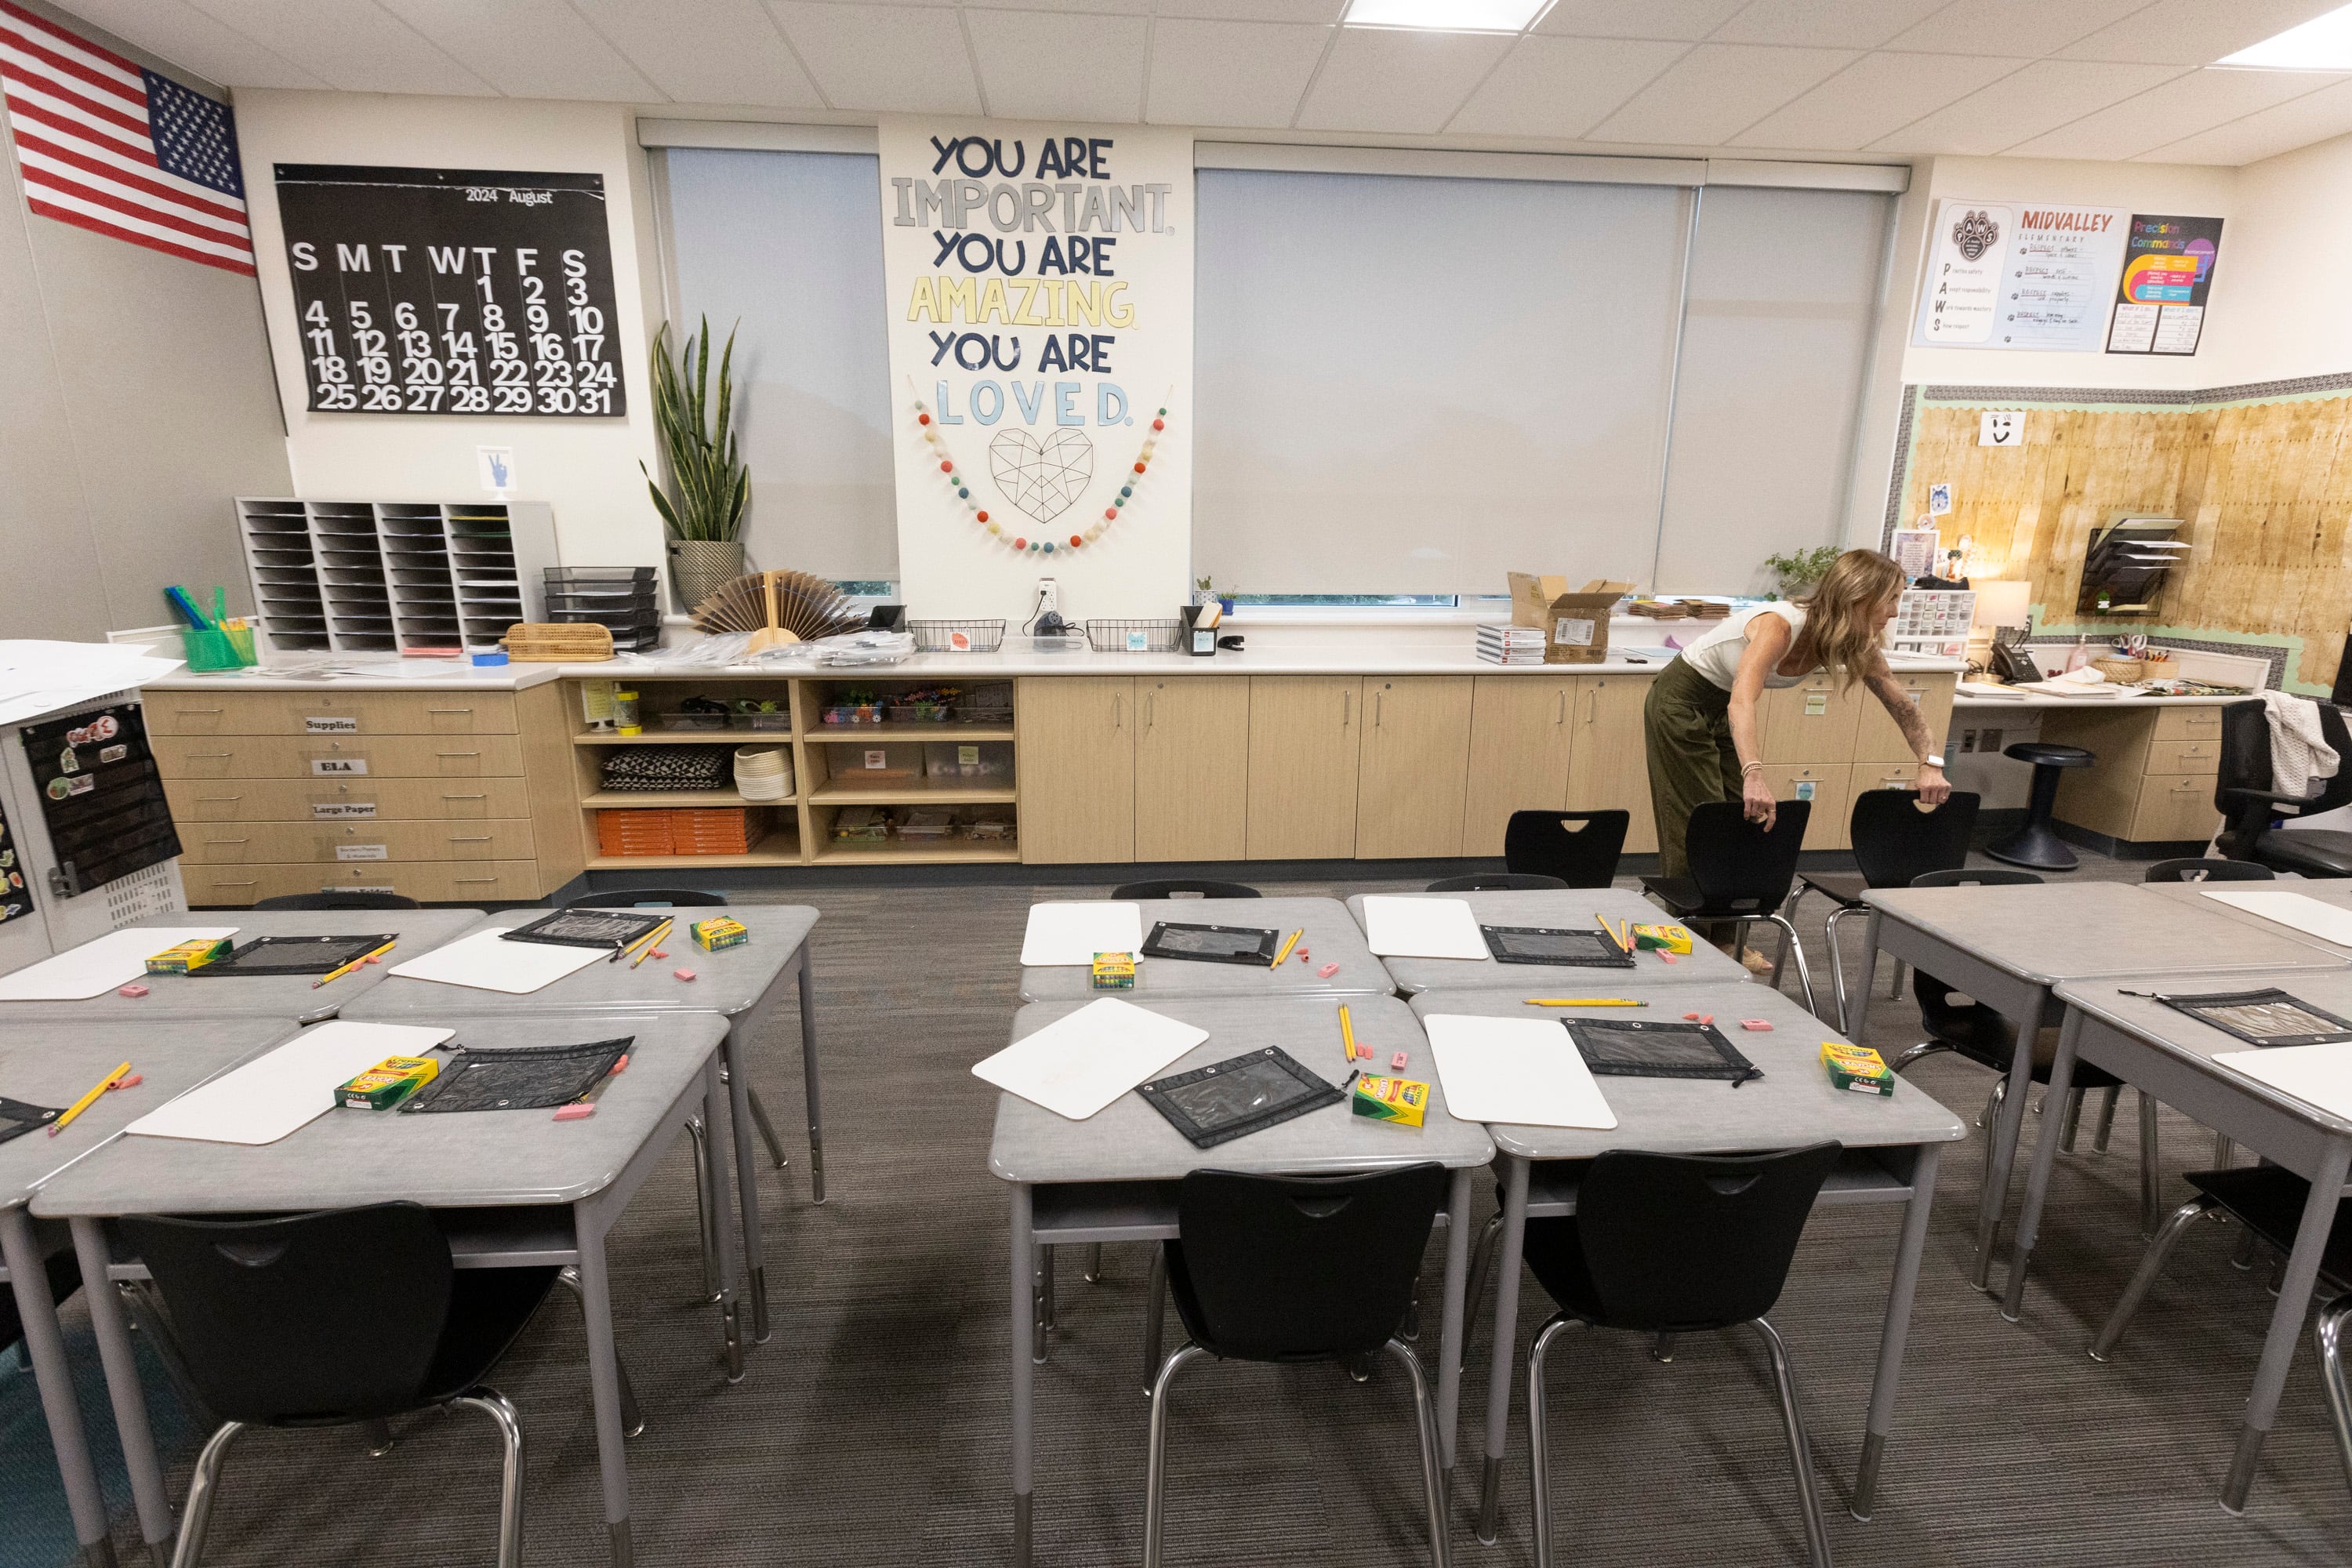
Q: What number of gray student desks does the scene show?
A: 11